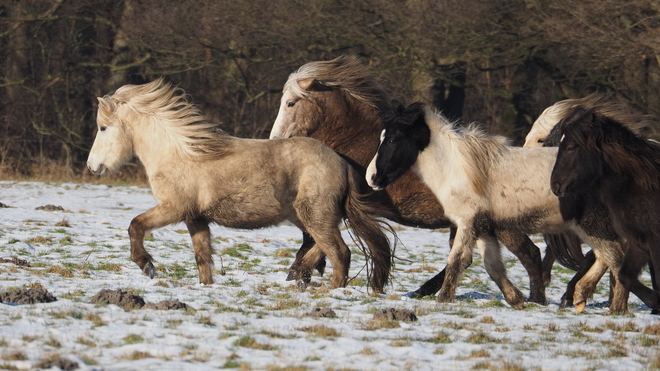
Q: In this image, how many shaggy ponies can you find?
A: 5